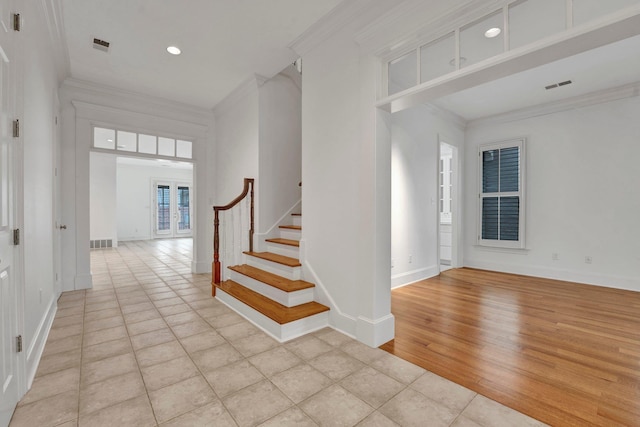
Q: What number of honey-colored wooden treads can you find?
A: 6